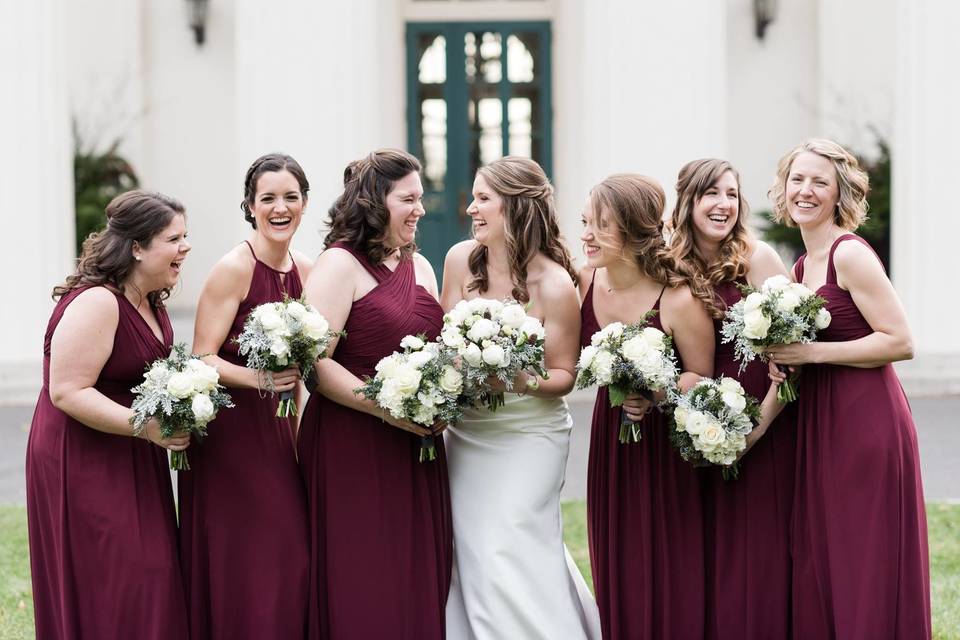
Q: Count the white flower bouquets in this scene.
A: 7